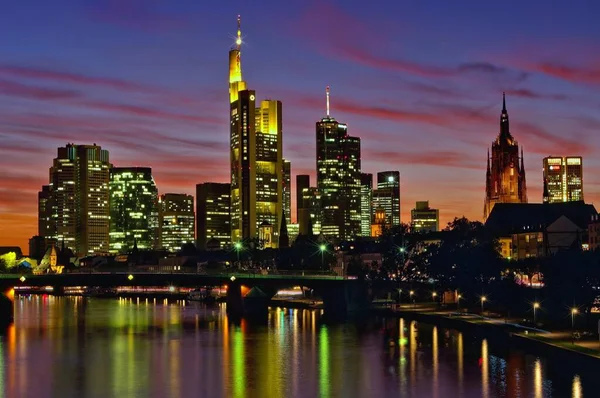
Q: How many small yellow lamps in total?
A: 7